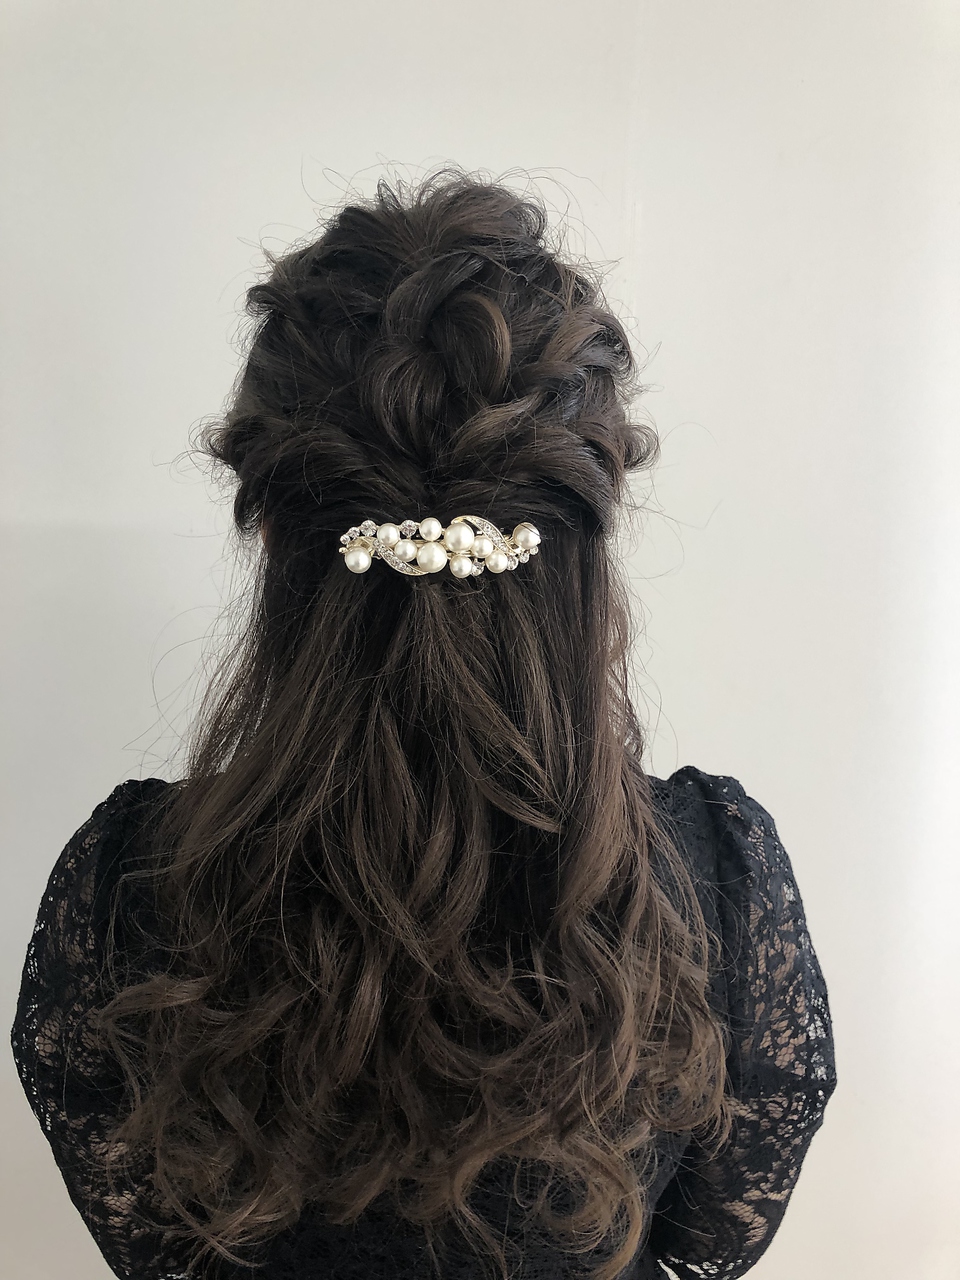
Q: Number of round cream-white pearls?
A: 10